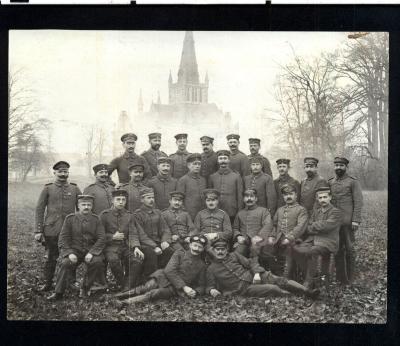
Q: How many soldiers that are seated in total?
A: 8